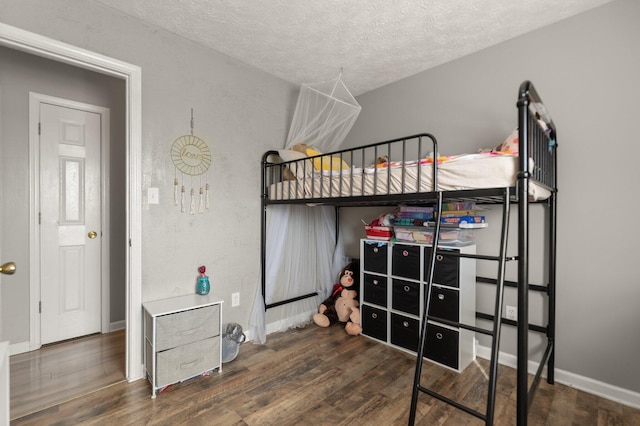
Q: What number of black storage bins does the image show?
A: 9